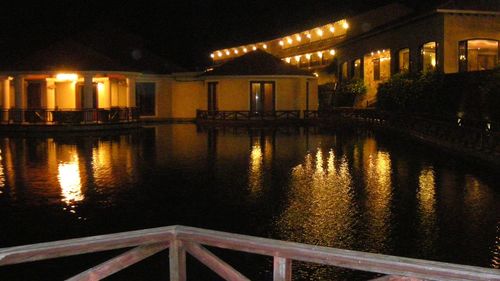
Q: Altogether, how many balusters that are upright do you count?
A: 2